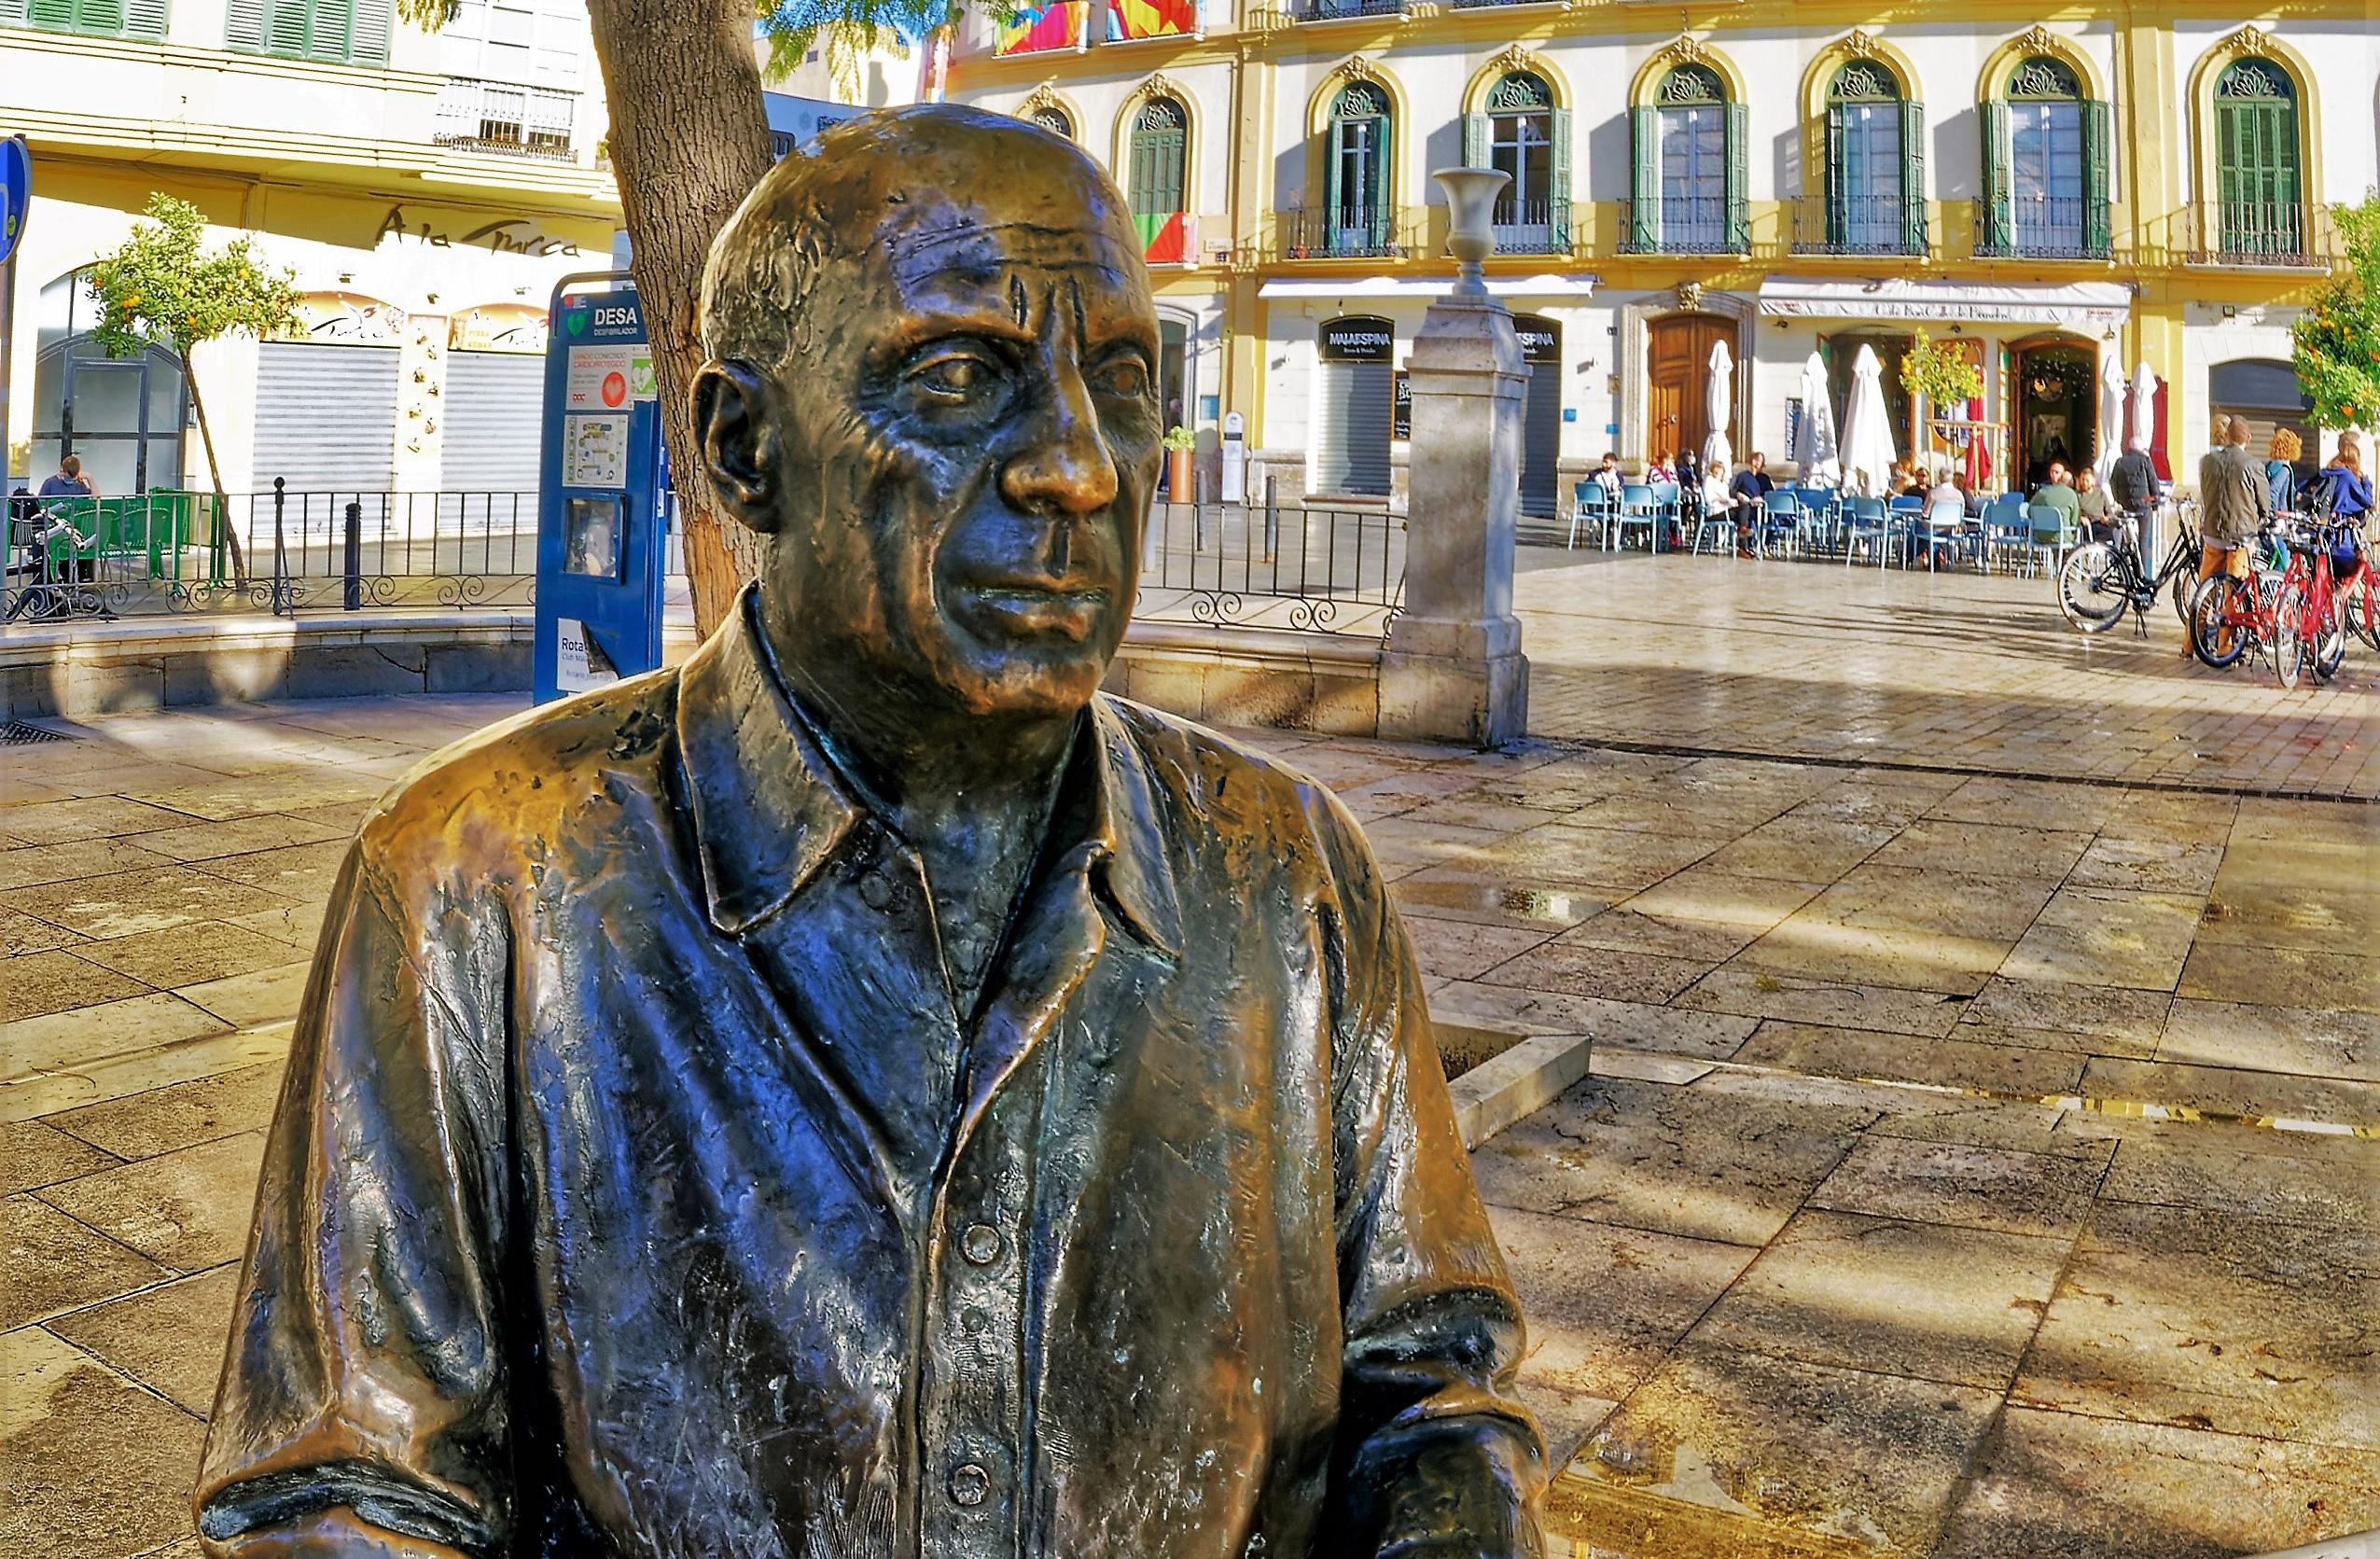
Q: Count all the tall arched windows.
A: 8